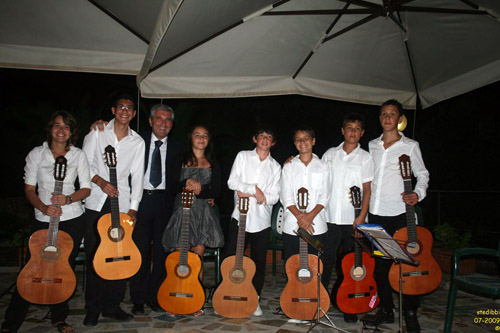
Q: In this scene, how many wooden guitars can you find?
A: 7